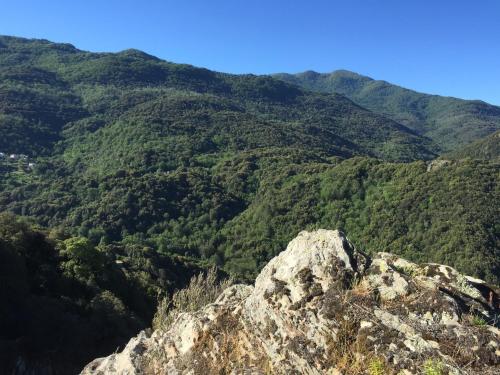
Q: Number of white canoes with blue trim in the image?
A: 0